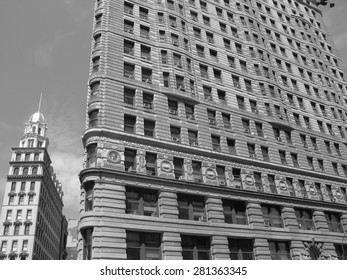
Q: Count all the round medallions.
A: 7